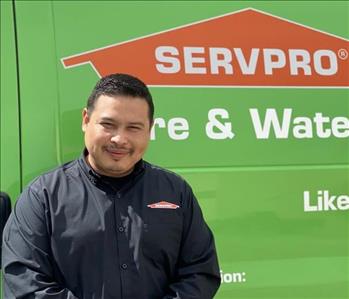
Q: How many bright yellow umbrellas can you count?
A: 0